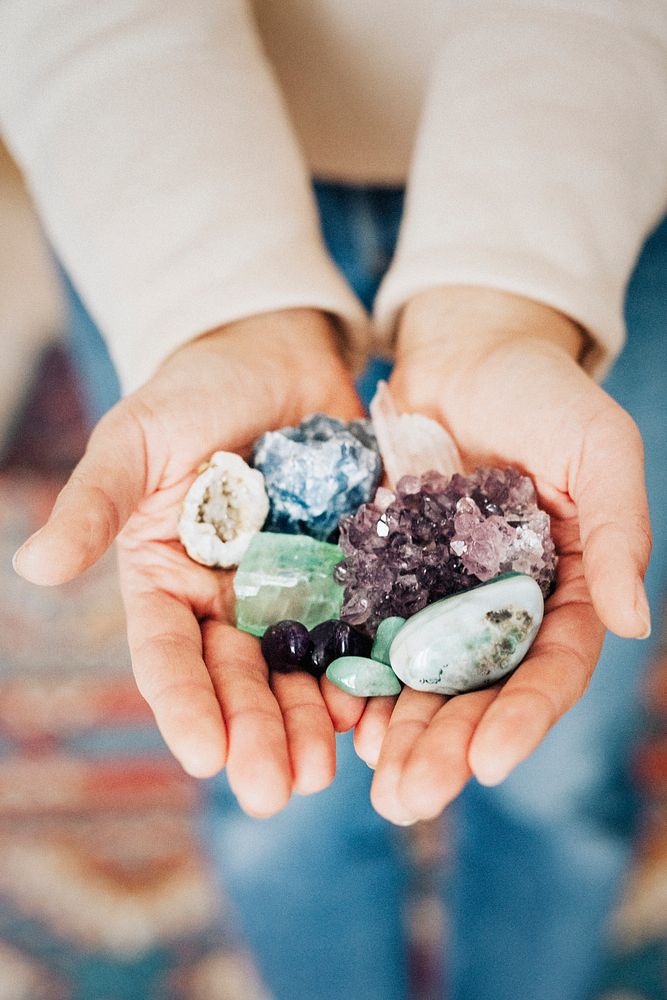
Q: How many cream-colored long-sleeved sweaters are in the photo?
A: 1